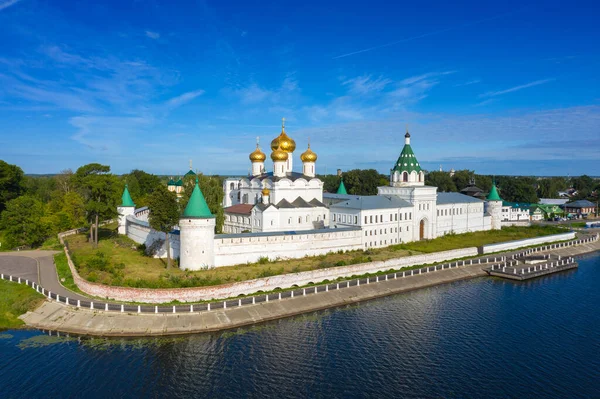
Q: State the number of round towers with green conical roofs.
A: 4